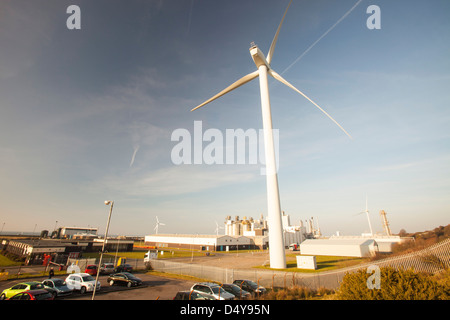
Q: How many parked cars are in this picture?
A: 12